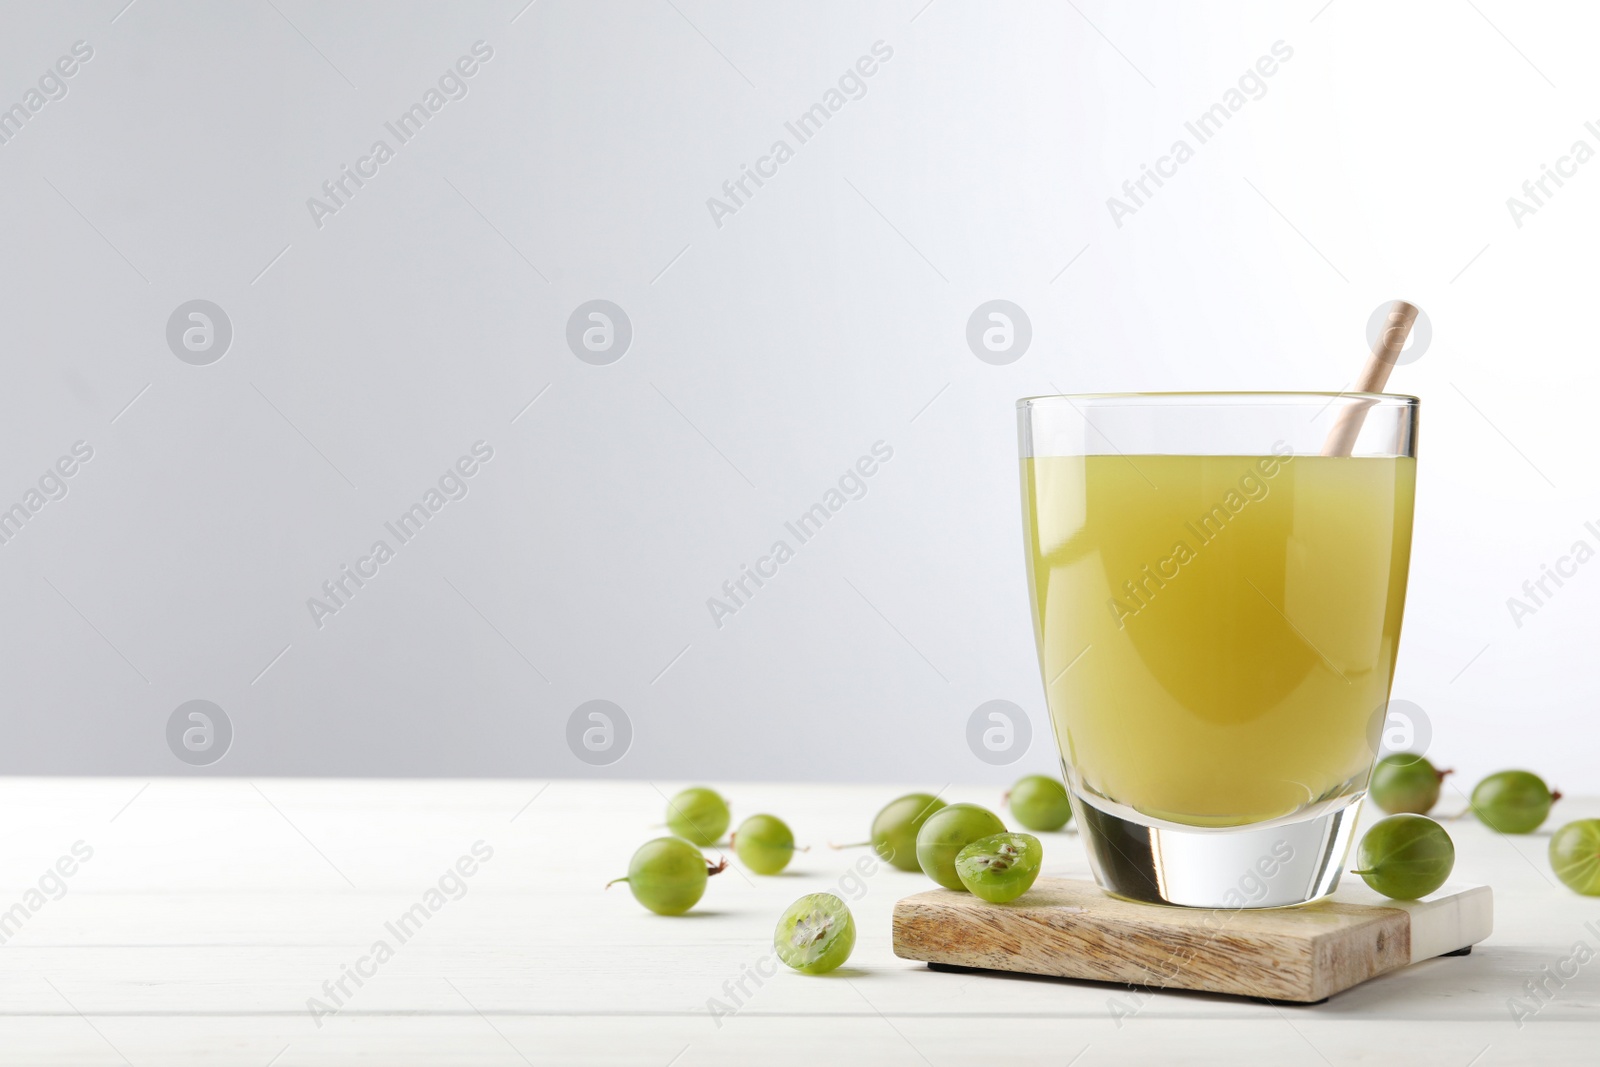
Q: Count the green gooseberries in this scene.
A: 12